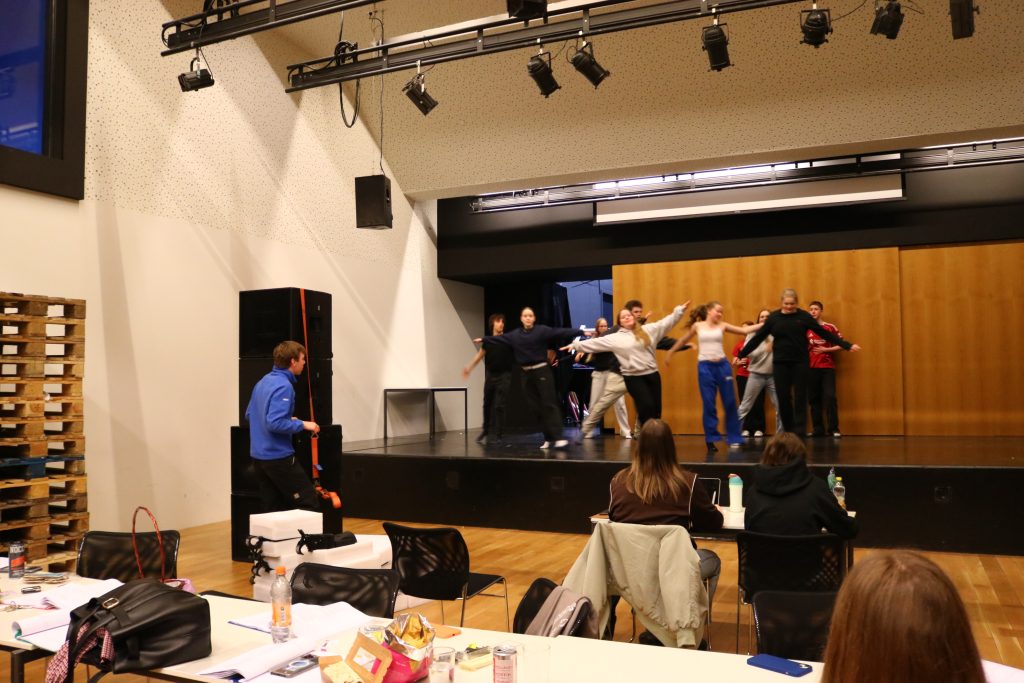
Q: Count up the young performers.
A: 10